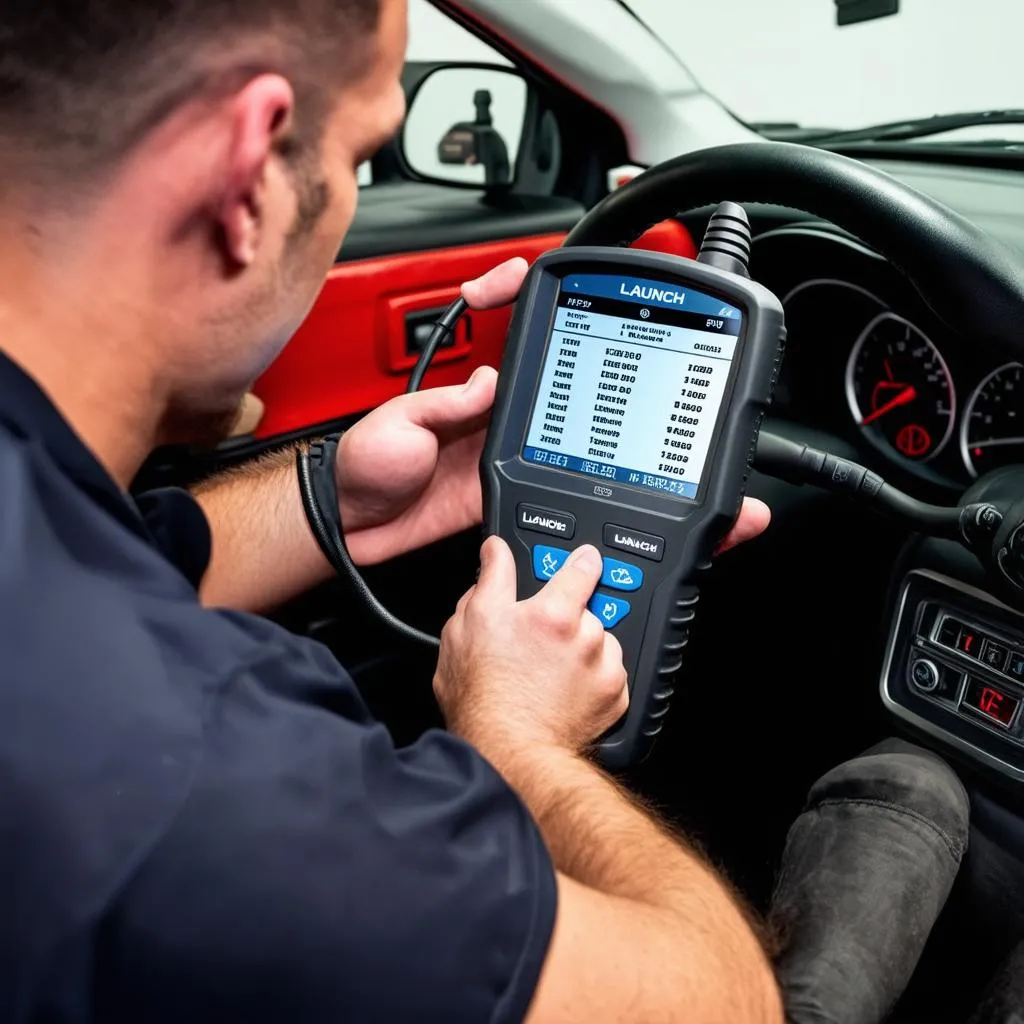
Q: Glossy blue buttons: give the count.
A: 3